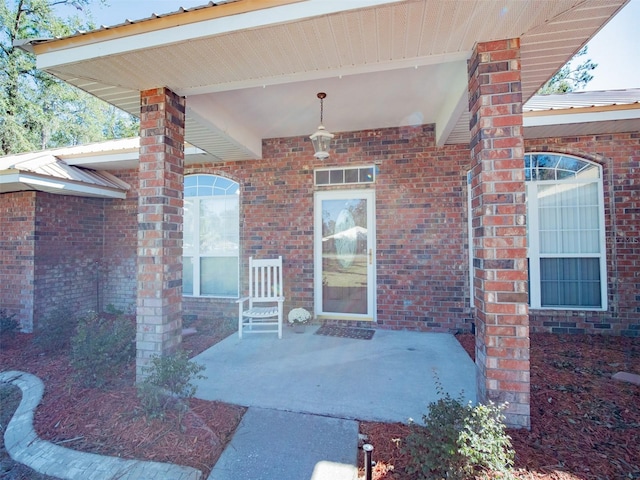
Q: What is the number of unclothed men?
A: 0